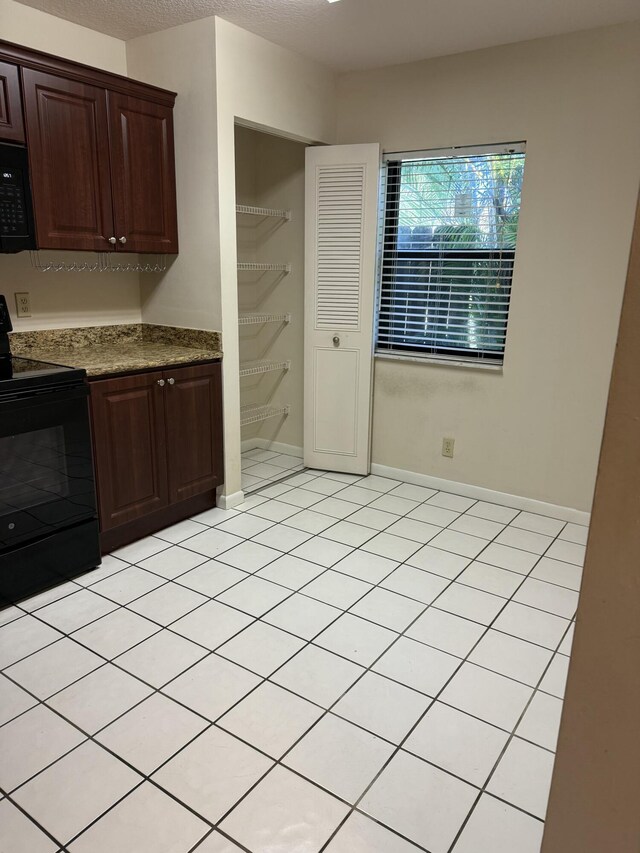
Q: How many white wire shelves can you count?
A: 5